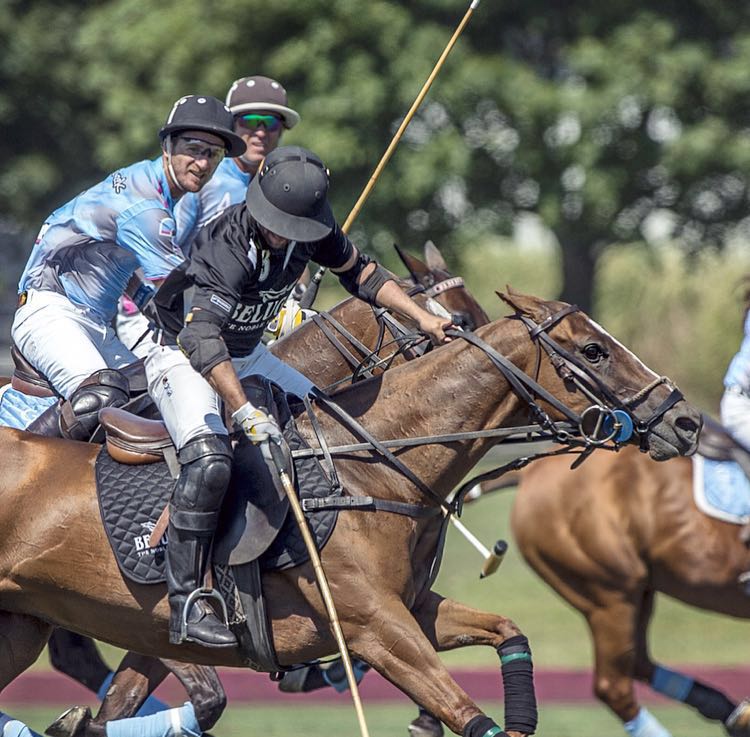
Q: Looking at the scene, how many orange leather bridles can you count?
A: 0